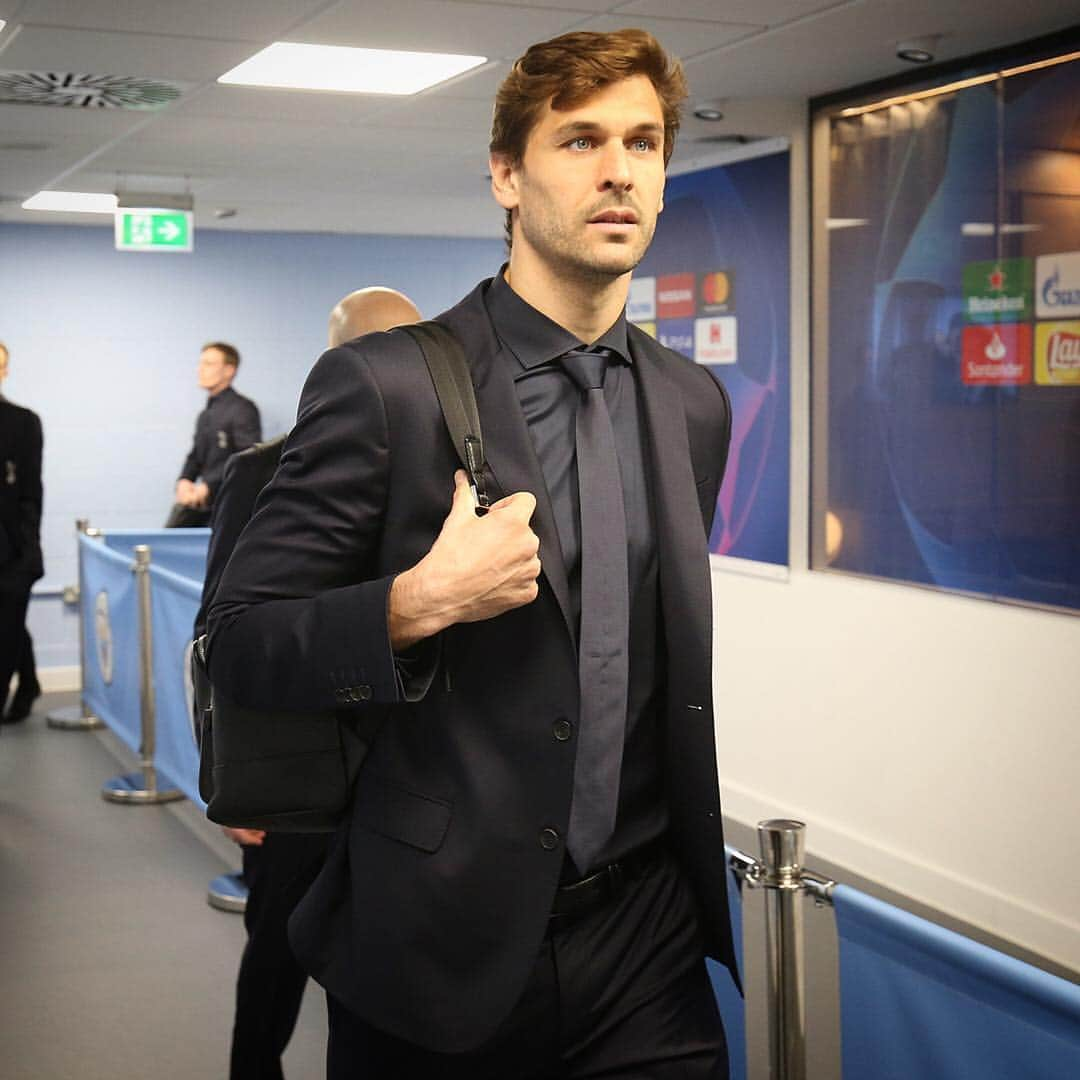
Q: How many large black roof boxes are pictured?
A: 0